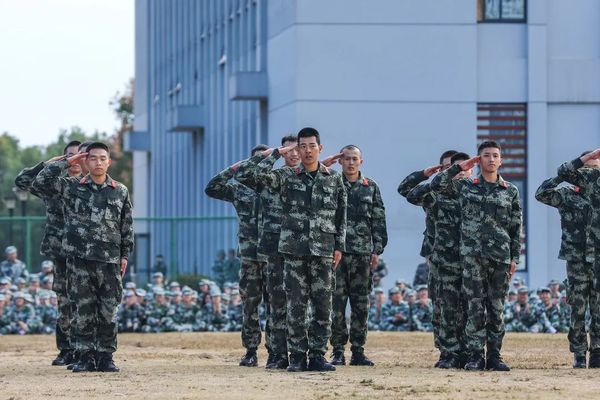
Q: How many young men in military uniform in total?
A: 12